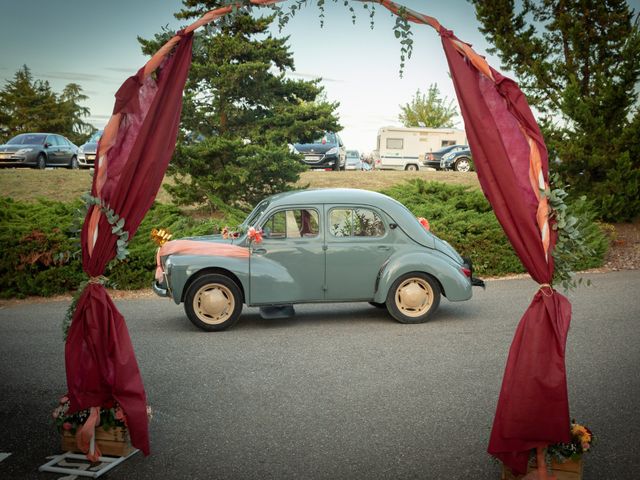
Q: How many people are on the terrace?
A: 0